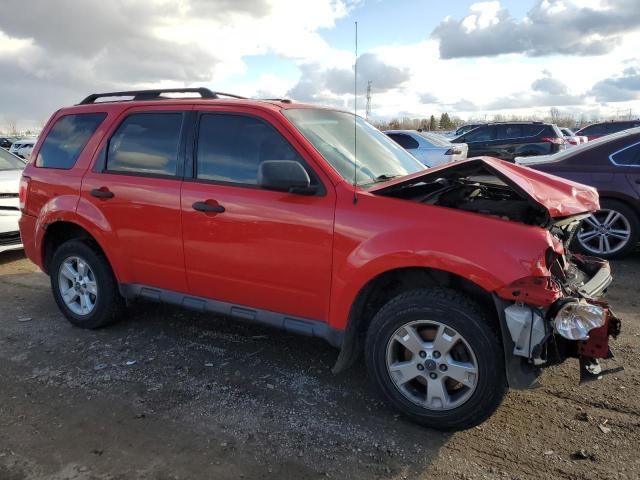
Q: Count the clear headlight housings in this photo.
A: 1